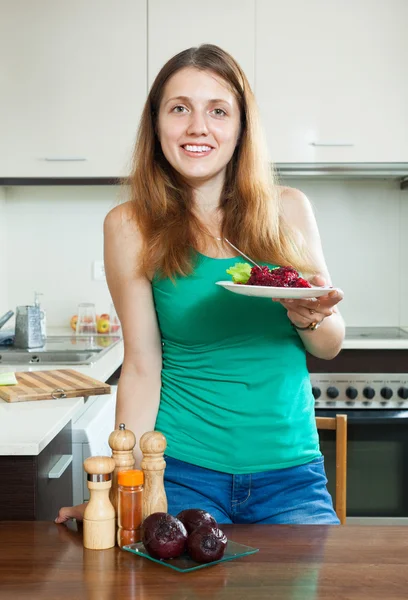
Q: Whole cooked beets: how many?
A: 3